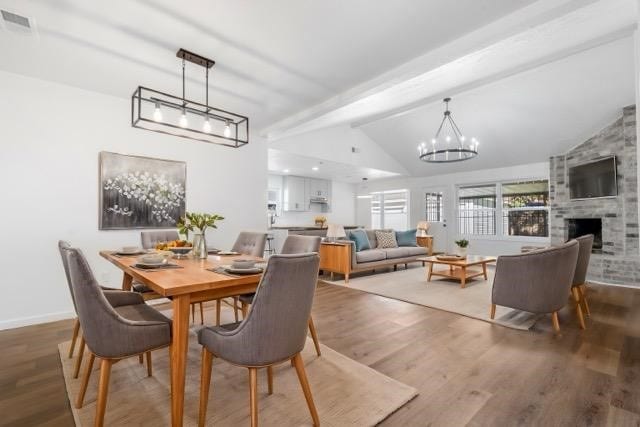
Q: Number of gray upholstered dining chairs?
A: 6